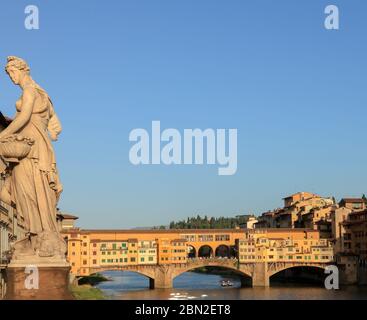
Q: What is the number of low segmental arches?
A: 3